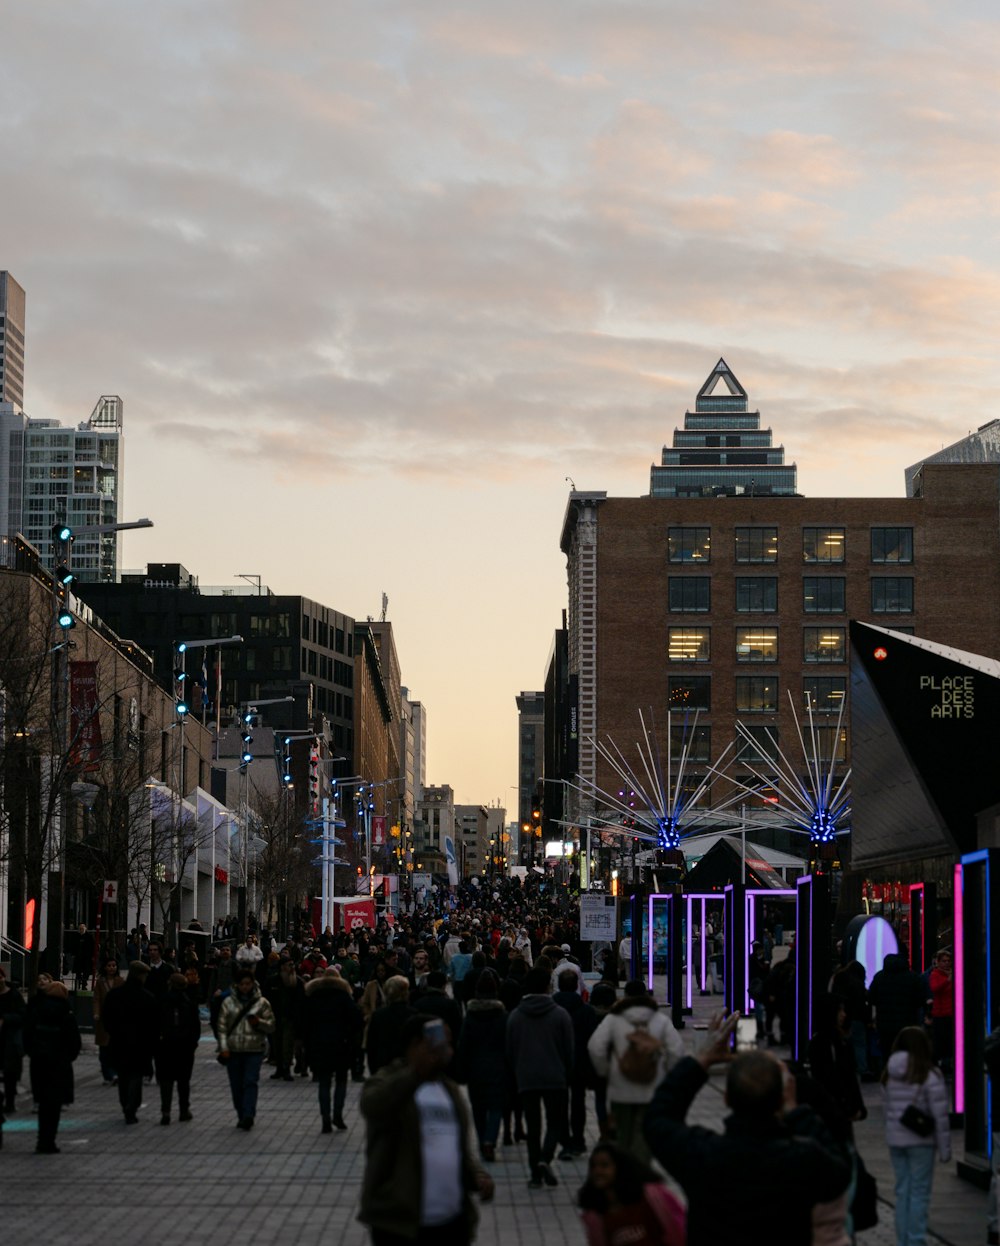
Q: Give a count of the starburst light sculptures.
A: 2